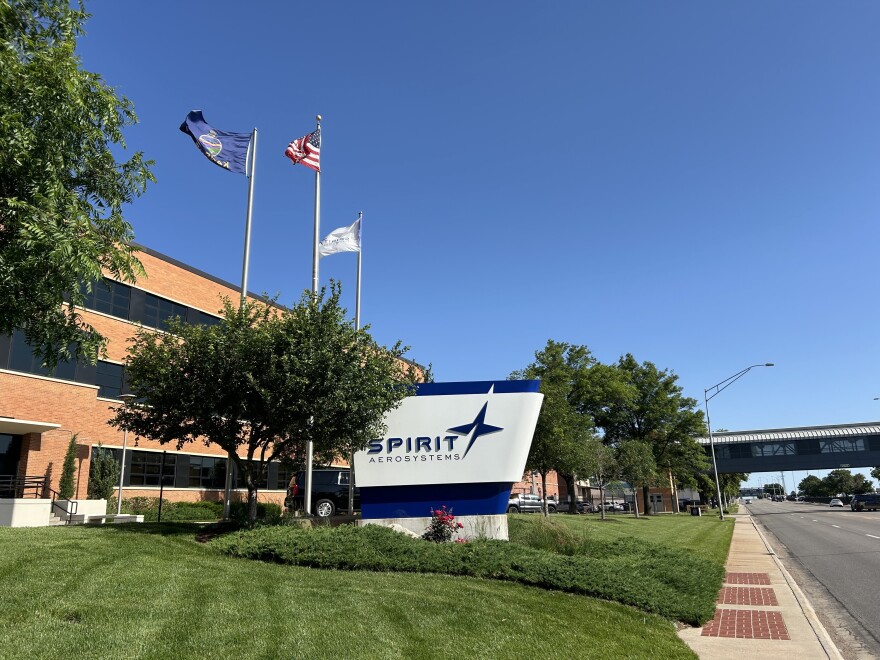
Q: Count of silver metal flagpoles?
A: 3